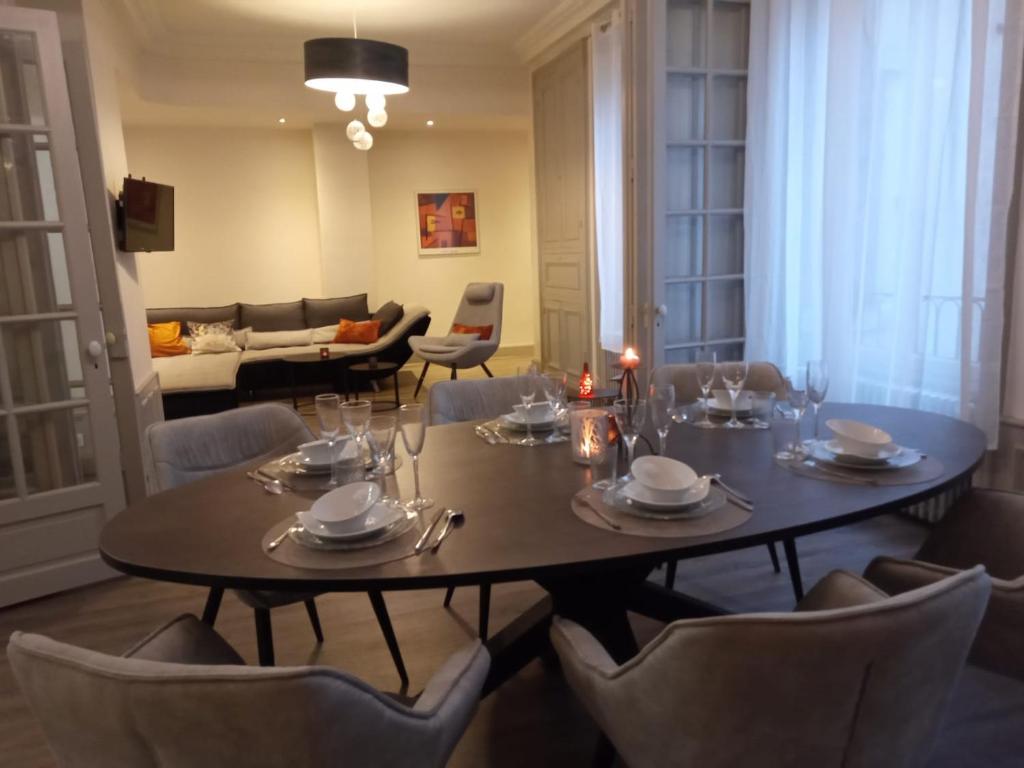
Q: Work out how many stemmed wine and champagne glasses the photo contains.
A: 12